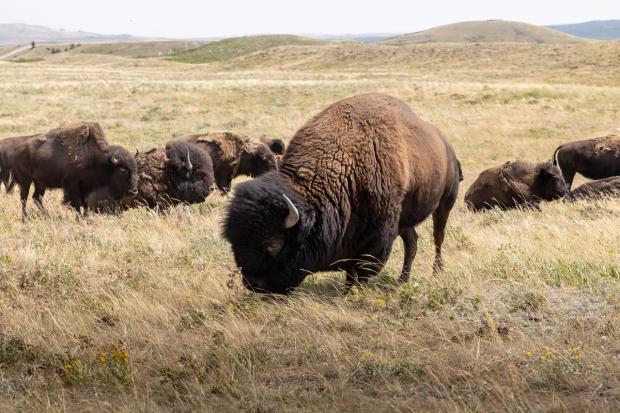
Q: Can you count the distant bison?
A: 8